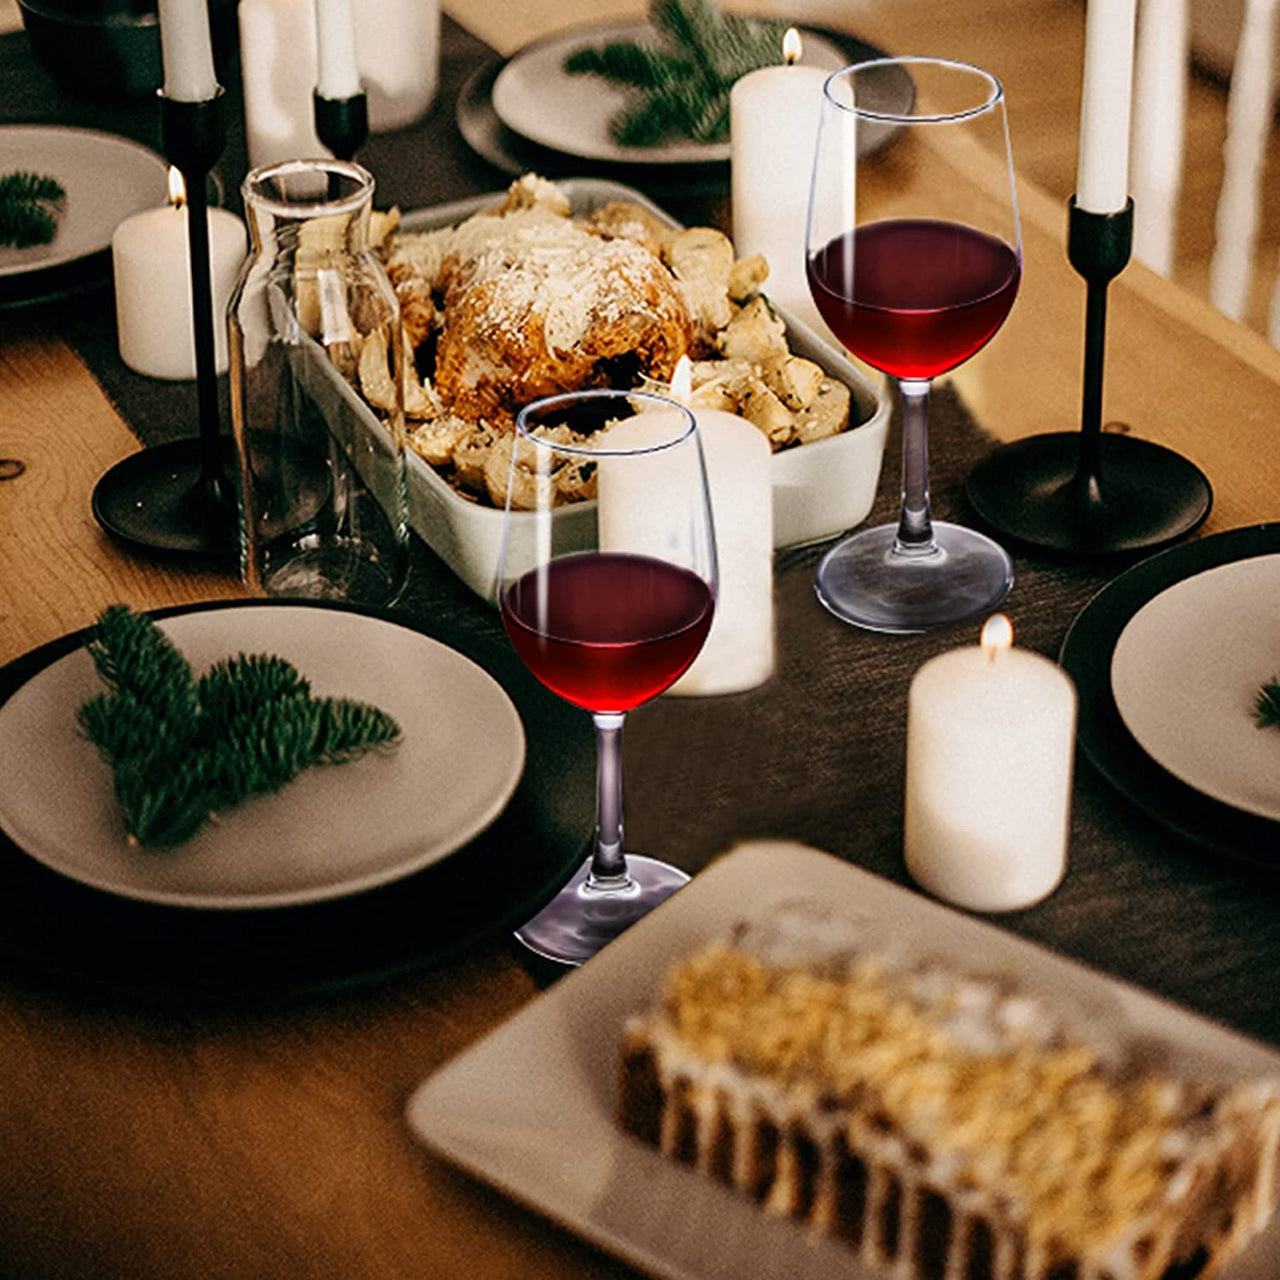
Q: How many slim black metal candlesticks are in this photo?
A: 3